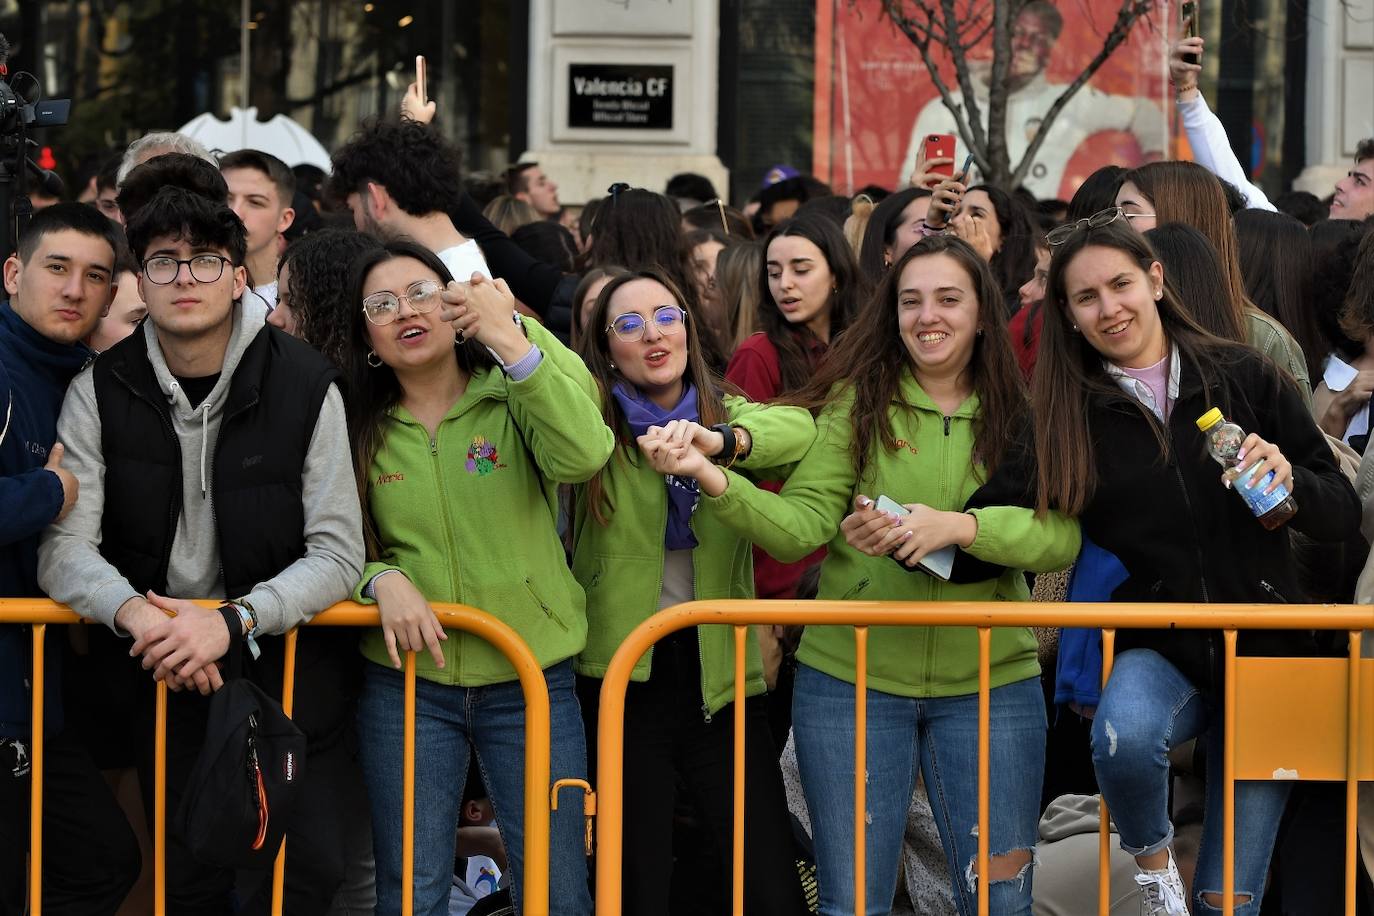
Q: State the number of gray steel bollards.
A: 0